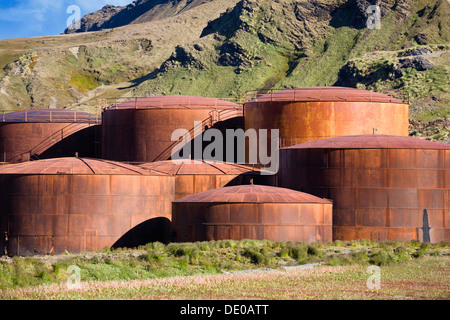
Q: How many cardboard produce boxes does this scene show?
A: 0